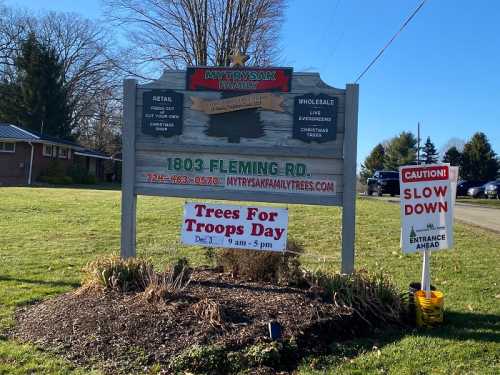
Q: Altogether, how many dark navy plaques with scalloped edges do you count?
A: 2